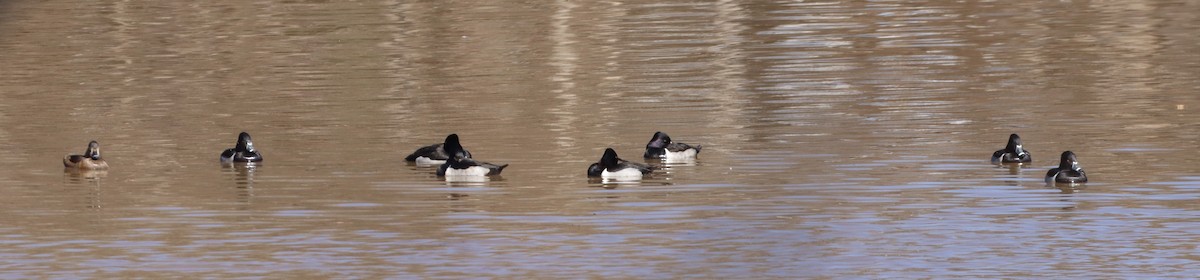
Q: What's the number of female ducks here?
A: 1